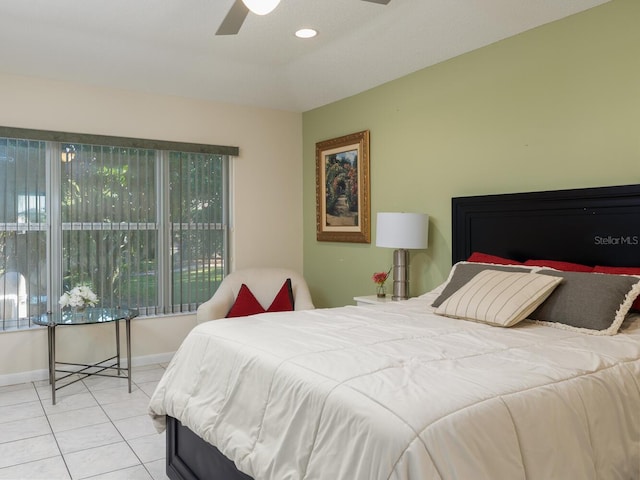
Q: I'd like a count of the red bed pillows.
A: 3